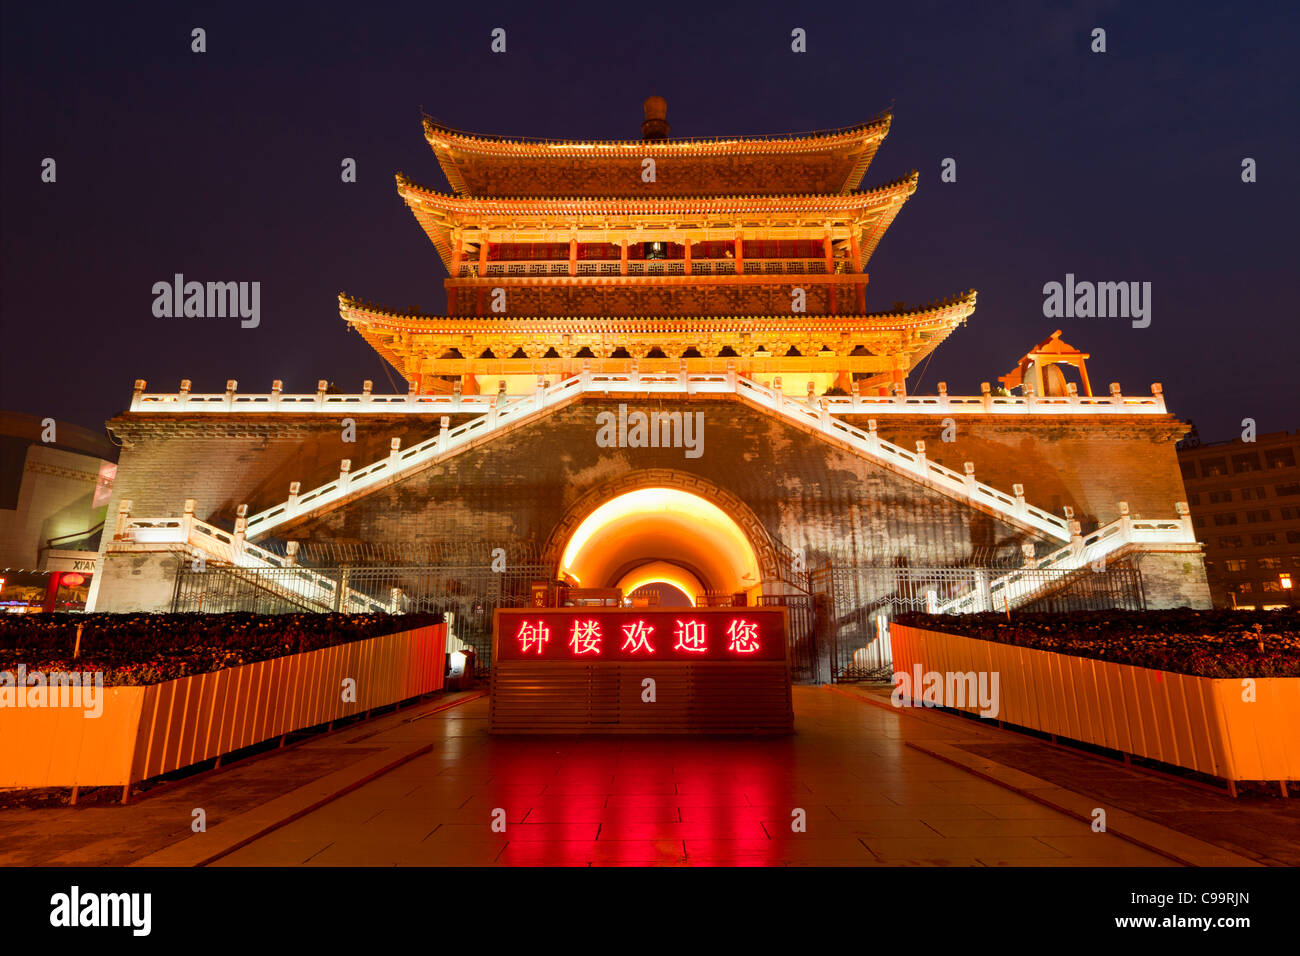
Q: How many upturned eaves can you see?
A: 6